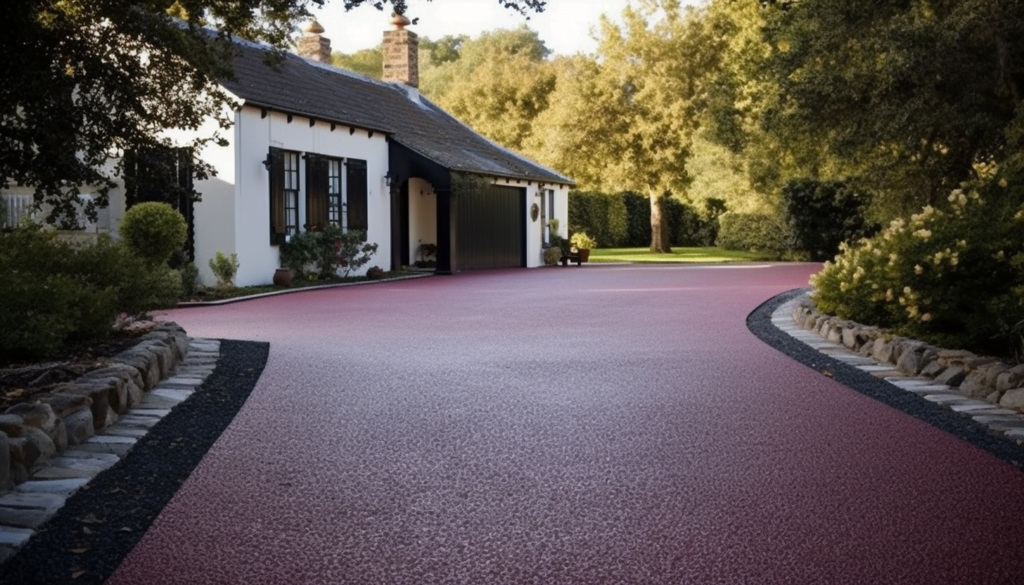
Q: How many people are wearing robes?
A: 0